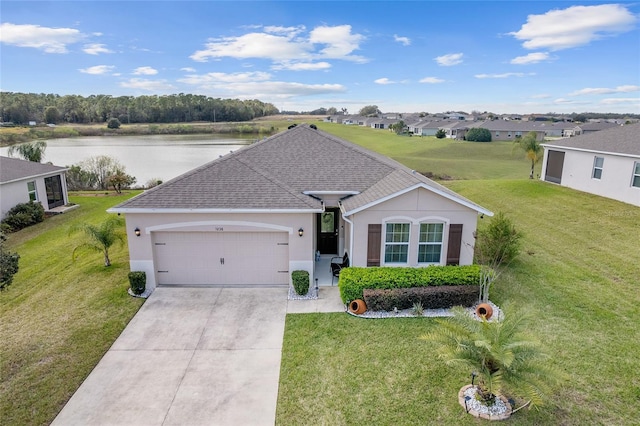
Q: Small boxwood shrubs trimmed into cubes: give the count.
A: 2